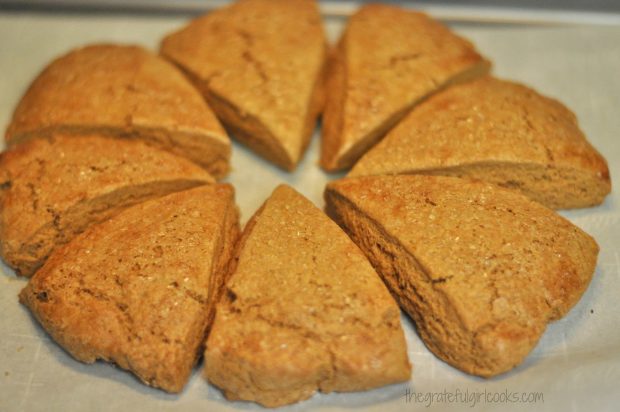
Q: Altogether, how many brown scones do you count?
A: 8